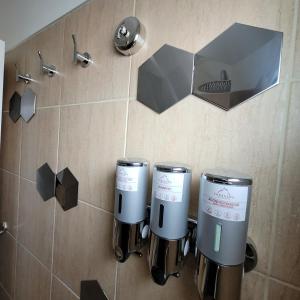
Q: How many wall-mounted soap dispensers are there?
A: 3